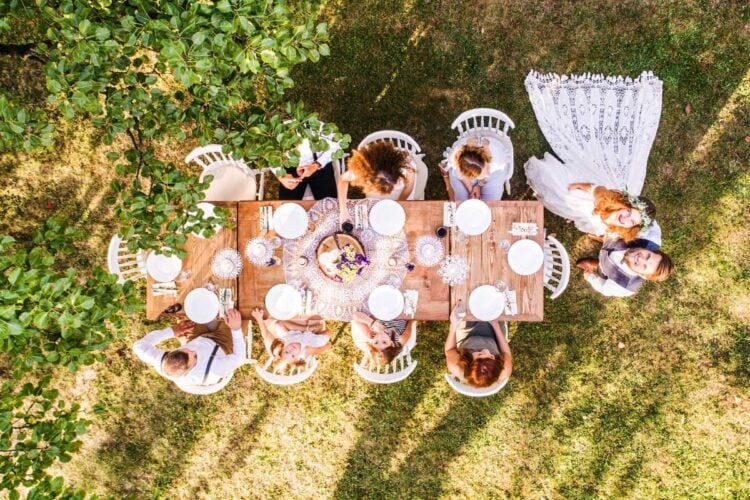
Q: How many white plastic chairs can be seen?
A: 10